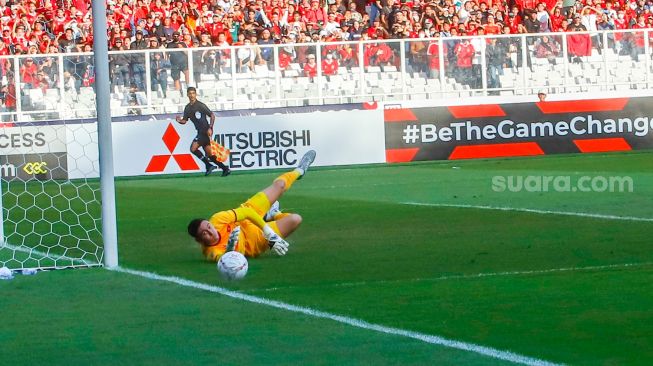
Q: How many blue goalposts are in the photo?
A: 0